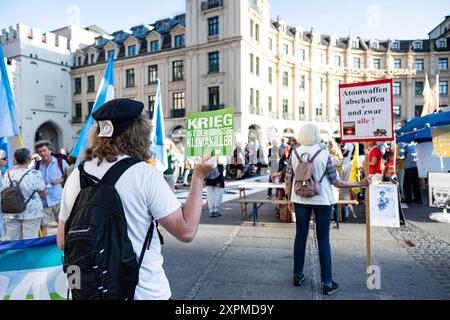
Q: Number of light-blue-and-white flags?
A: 3